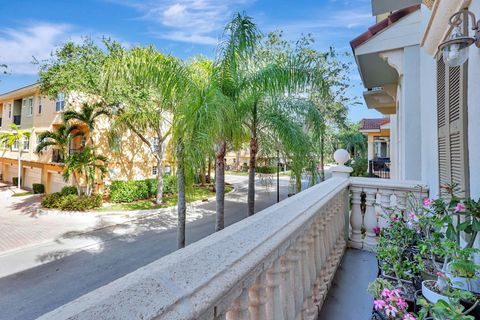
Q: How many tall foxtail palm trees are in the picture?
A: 3